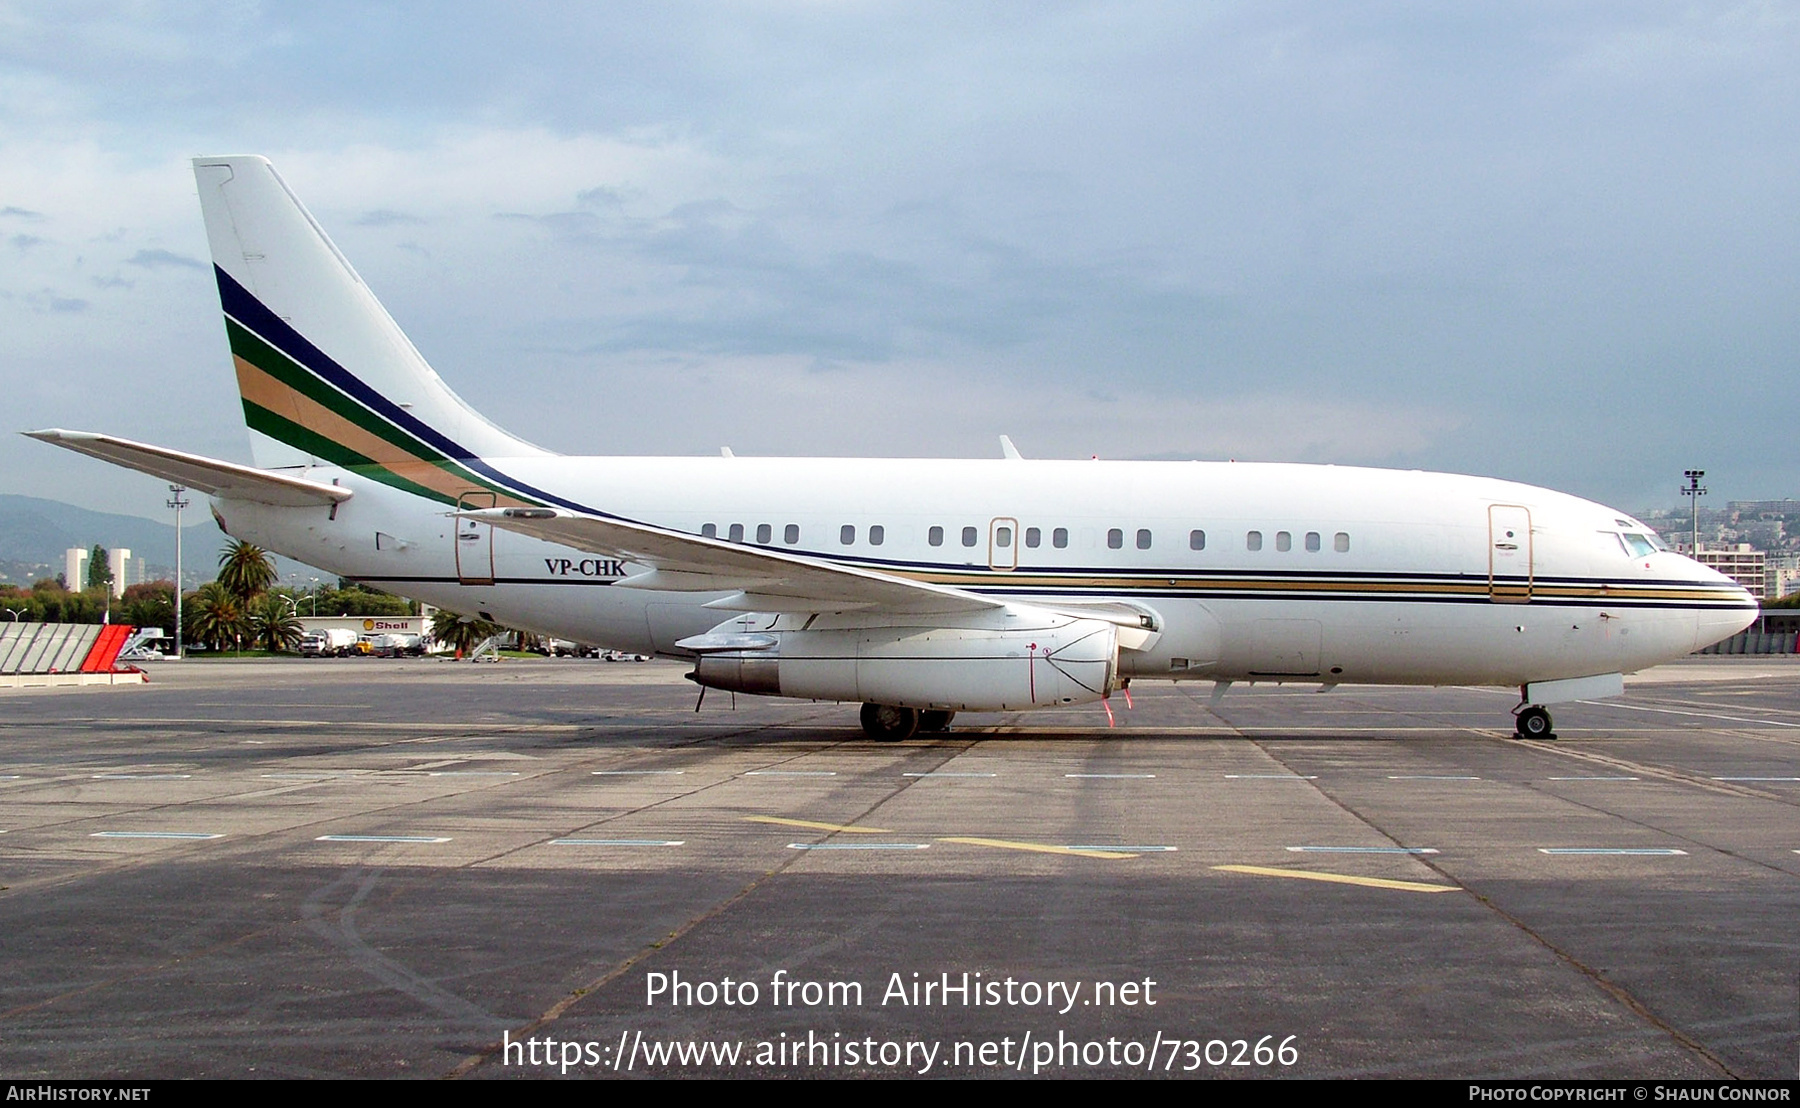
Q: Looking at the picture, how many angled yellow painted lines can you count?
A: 3